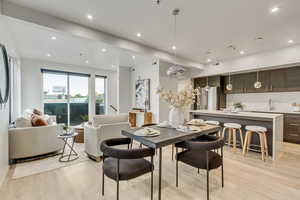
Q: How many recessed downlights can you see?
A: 13